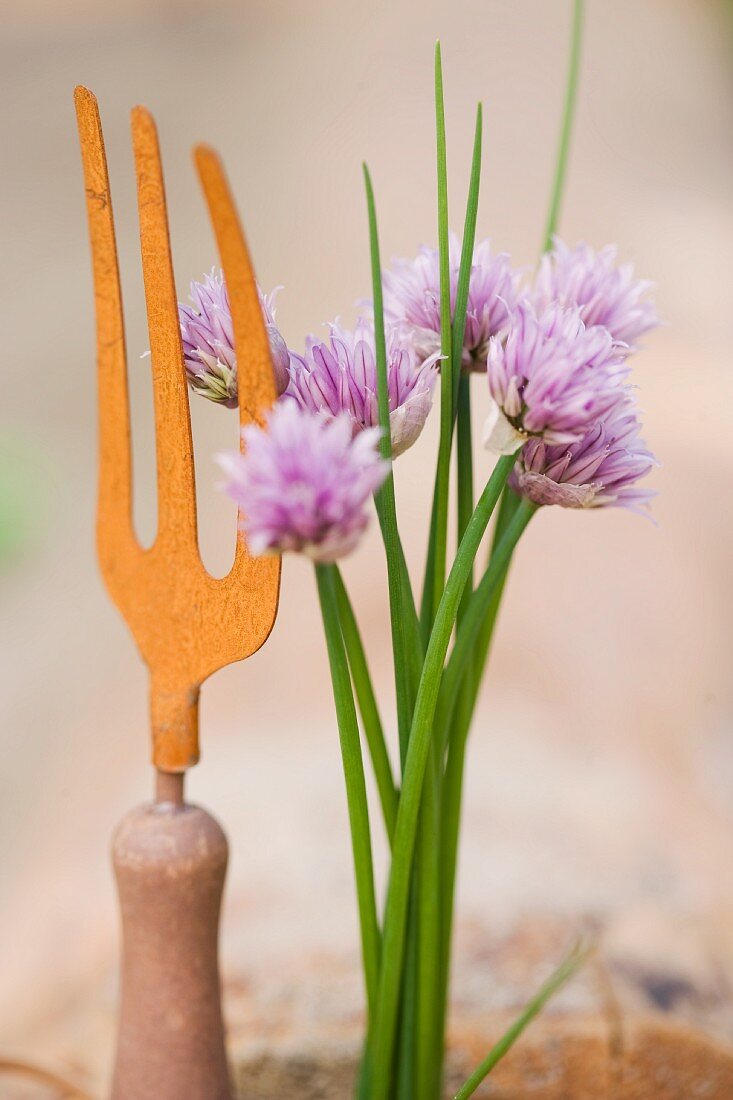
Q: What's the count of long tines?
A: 3